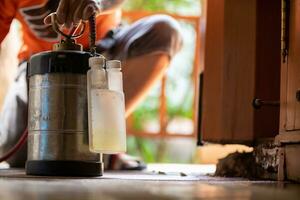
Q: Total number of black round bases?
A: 1